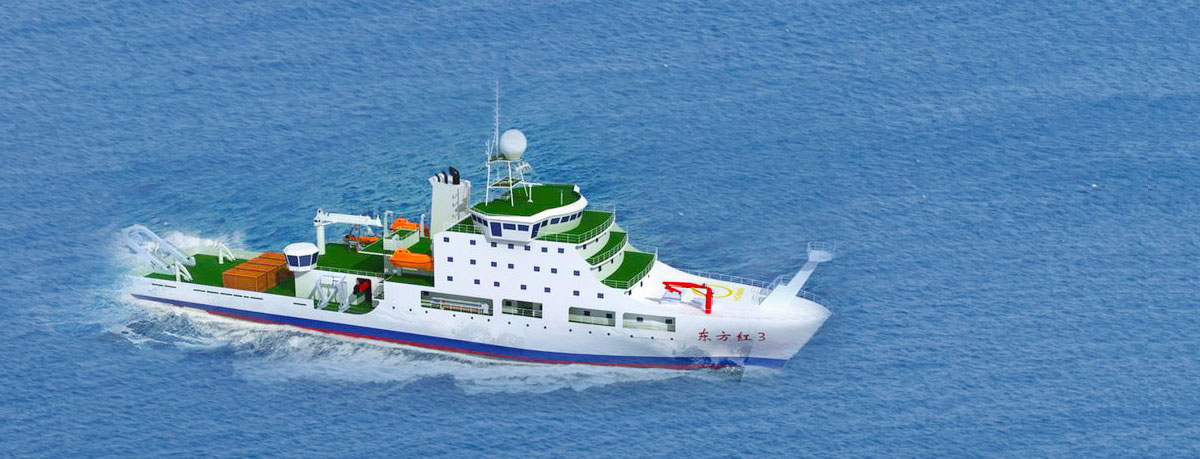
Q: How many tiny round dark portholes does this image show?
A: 15